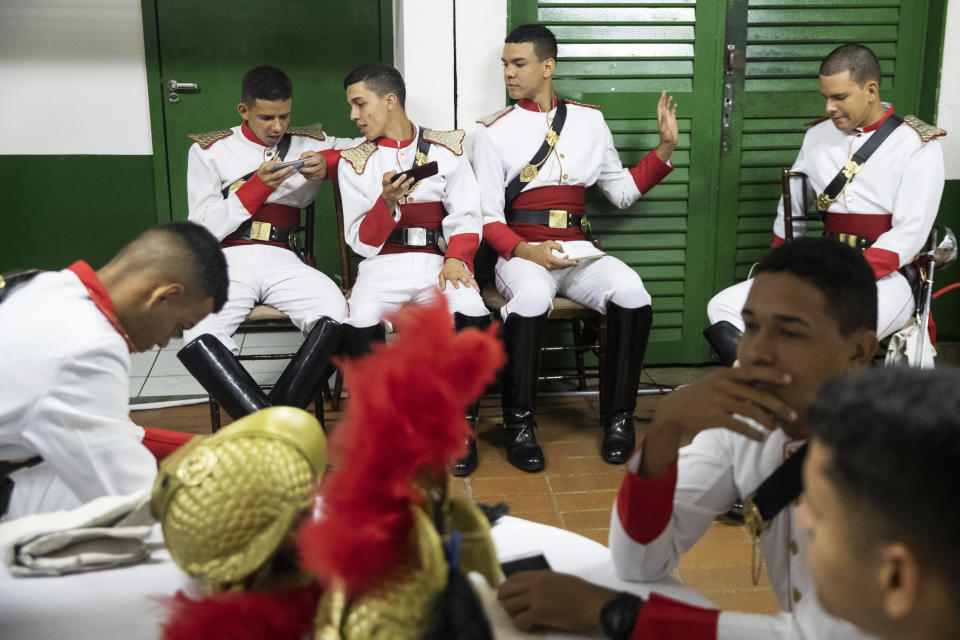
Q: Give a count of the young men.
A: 7